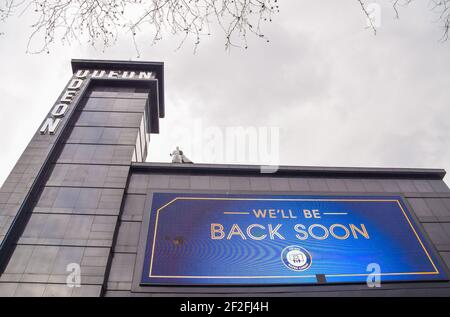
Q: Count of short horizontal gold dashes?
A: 2